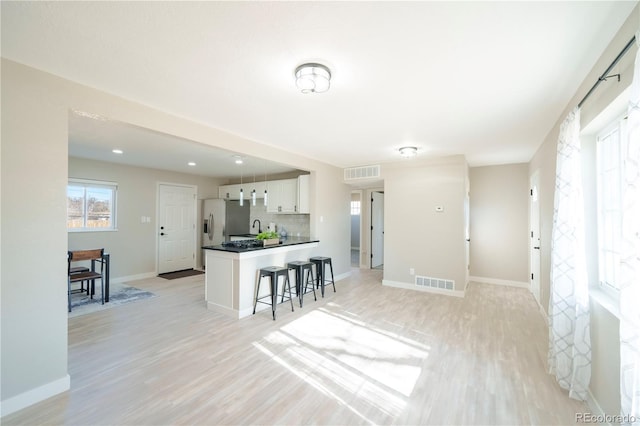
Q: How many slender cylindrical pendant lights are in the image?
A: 3